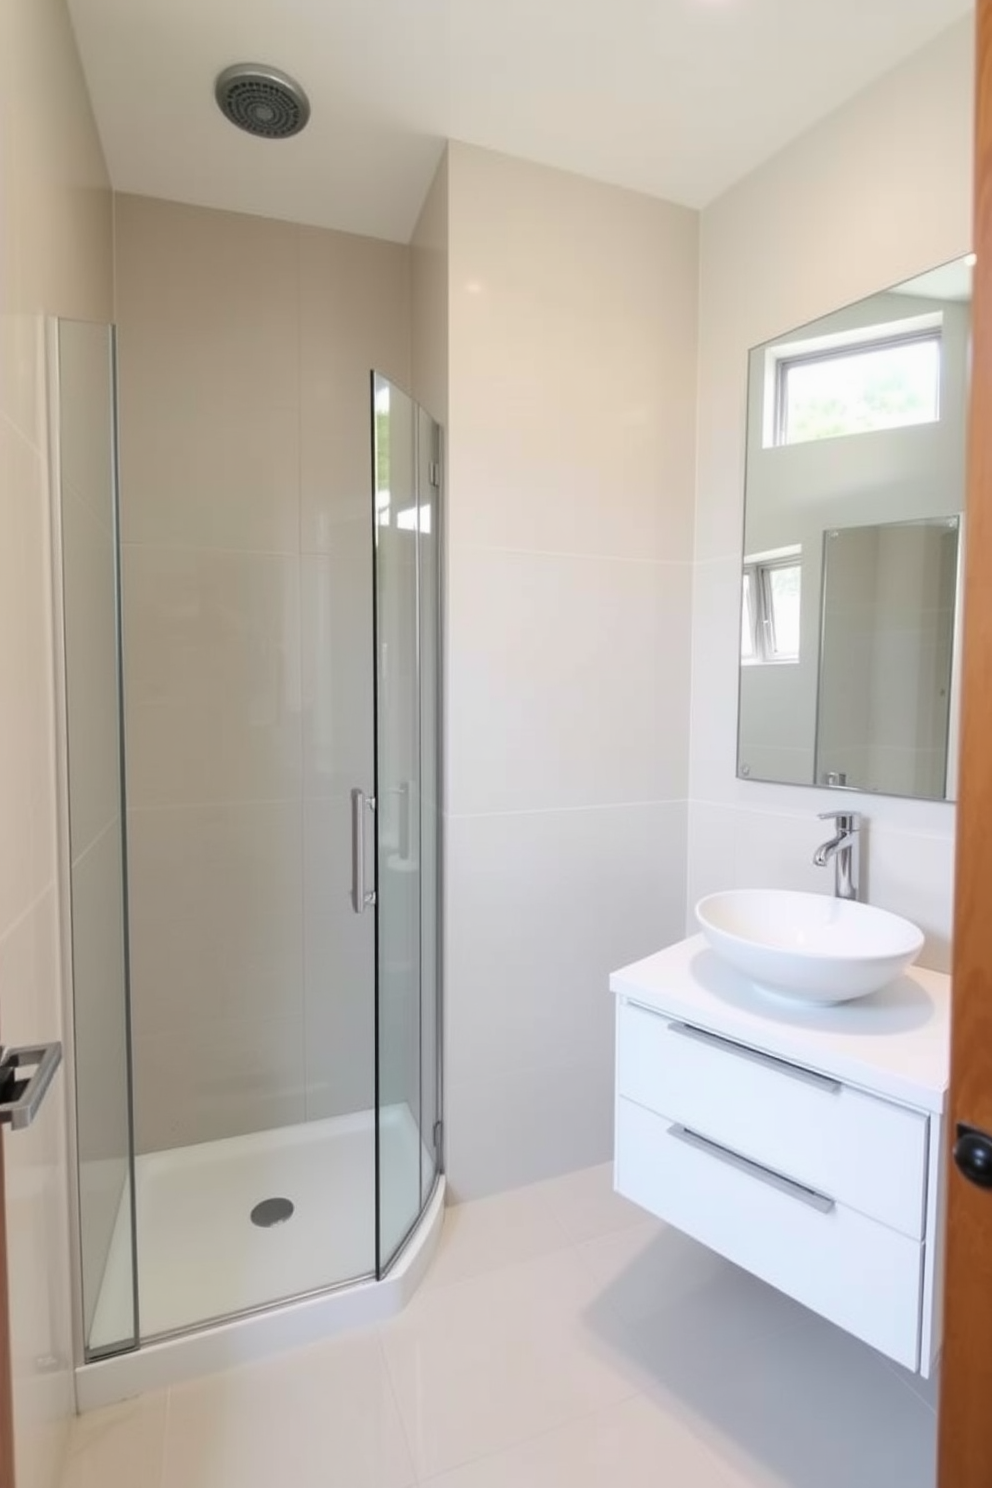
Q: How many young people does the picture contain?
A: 0